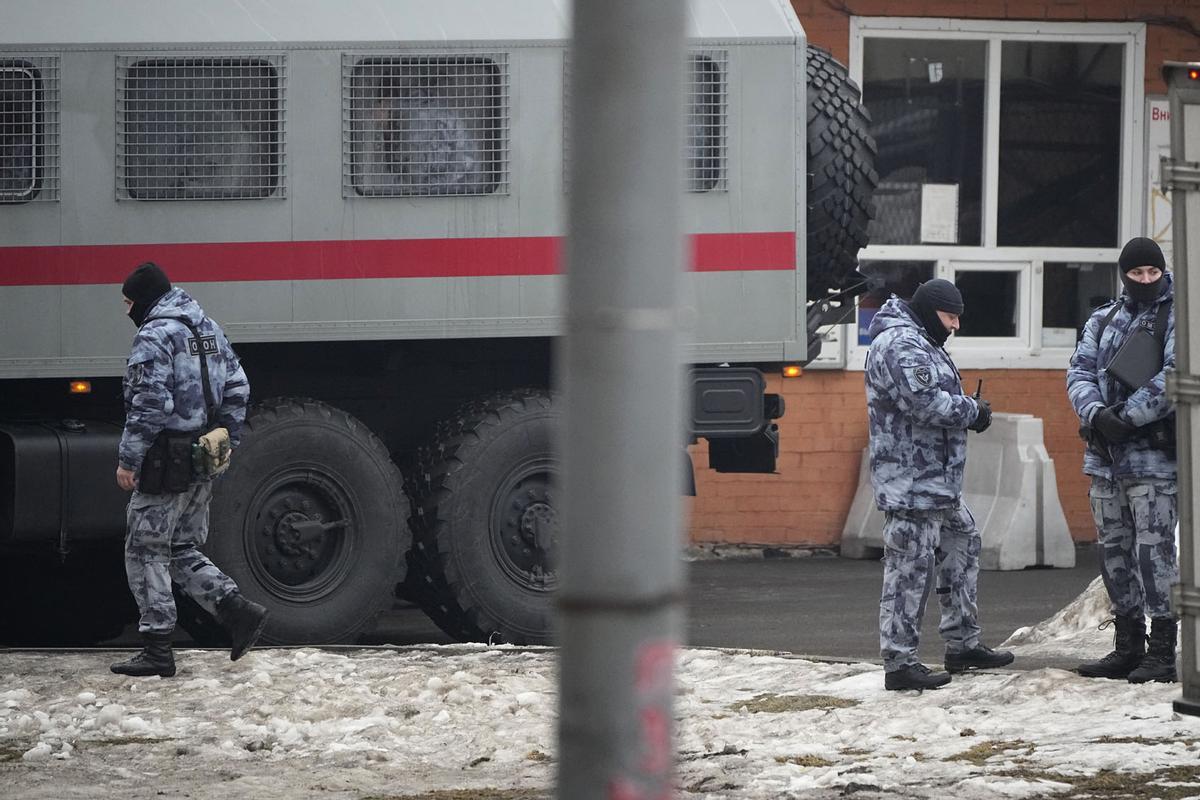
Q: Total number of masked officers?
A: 3